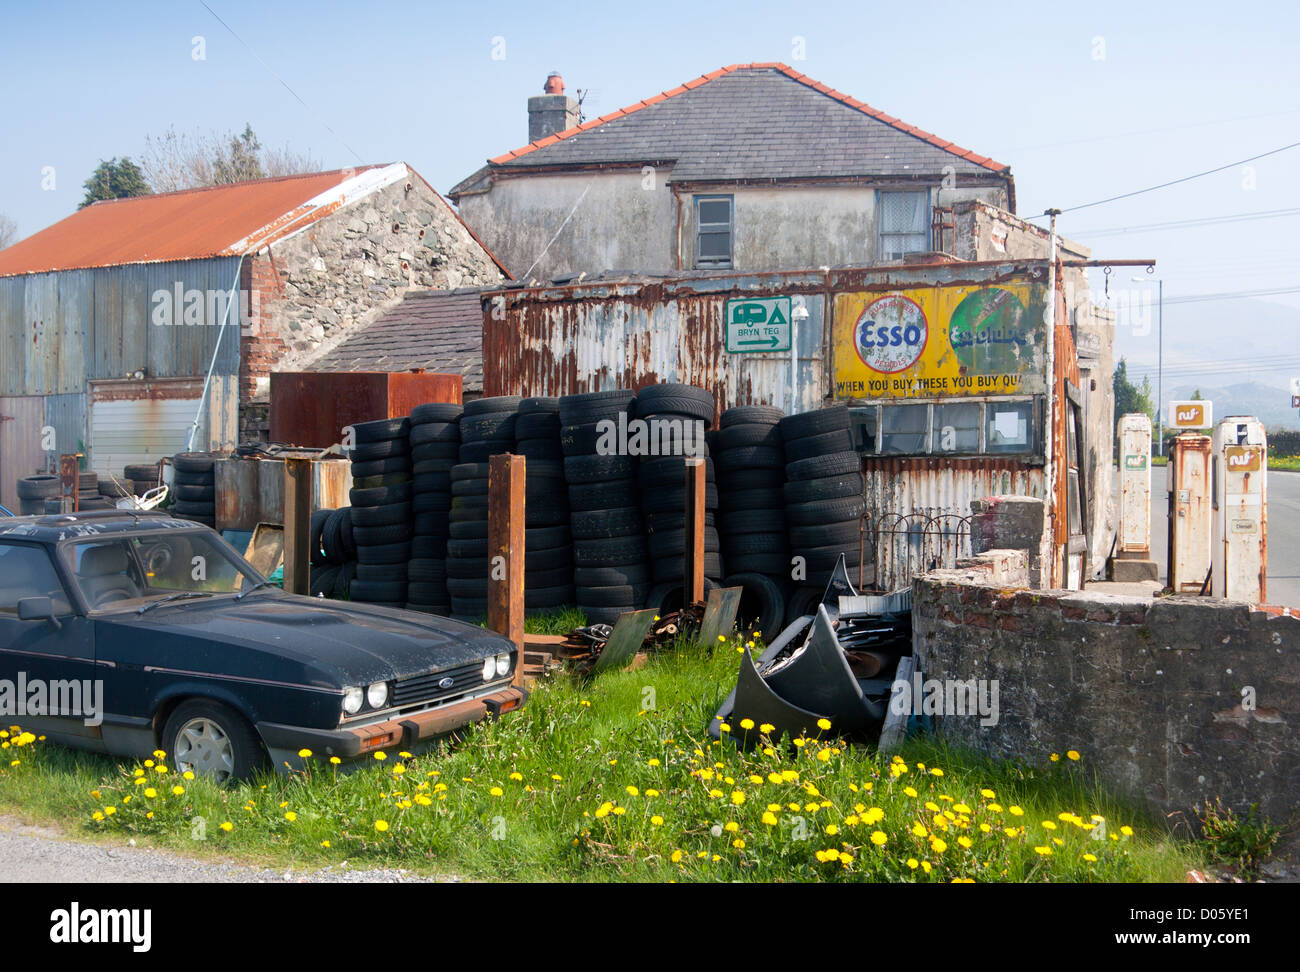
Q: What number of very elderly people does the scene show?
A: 0